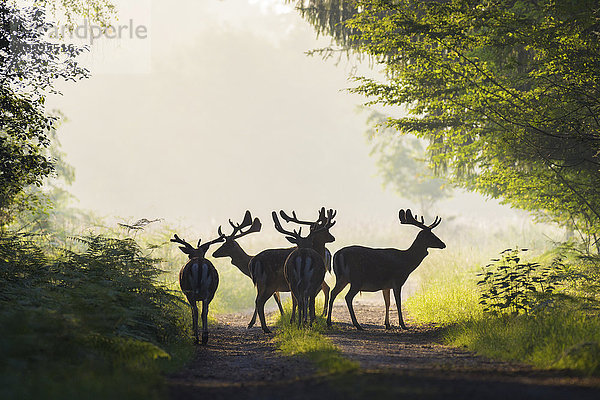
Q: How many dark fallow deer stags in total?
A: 5